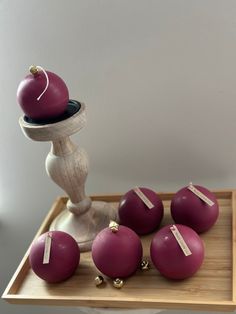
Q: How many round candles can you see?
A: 6